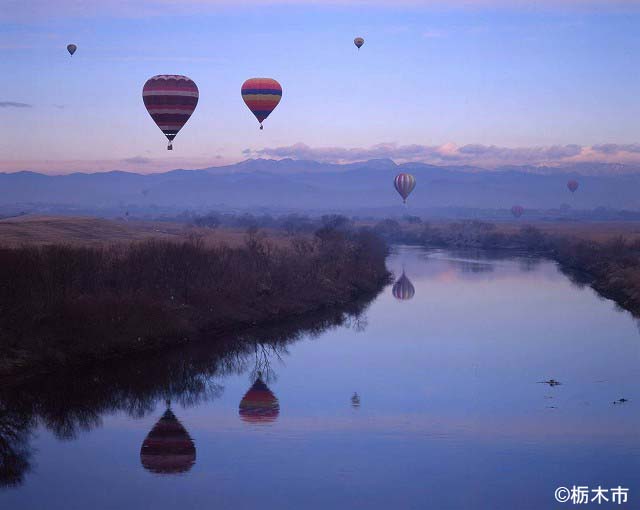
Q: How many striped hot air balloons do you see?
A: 3